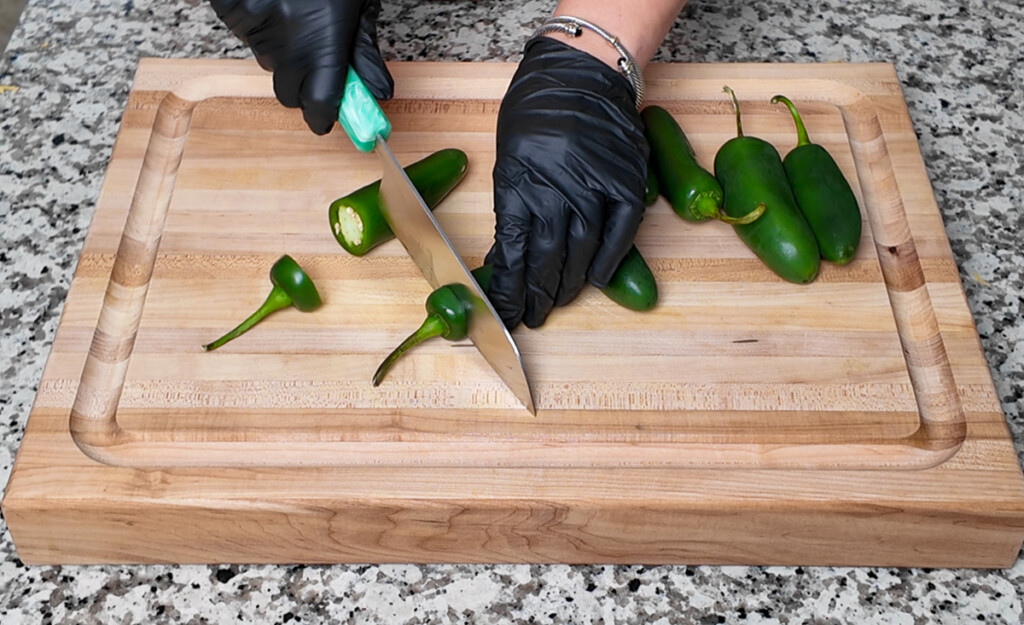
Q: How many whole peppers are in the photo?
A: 3